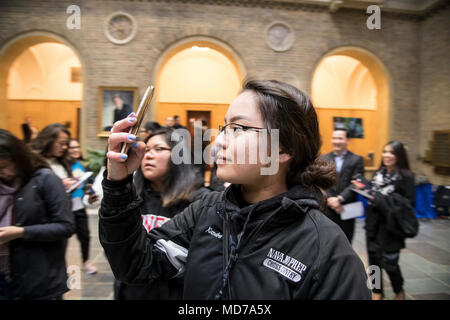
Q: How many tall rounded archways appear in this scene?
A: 3